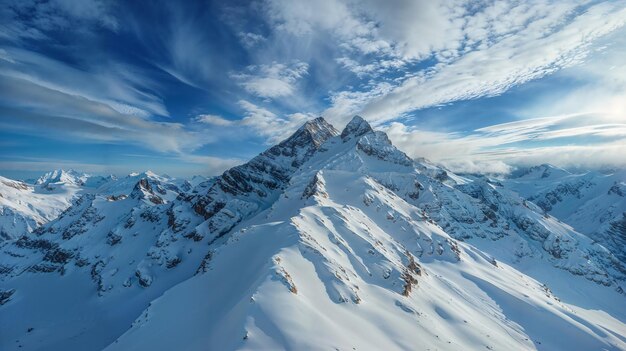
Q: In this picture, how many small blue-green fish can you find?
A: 0